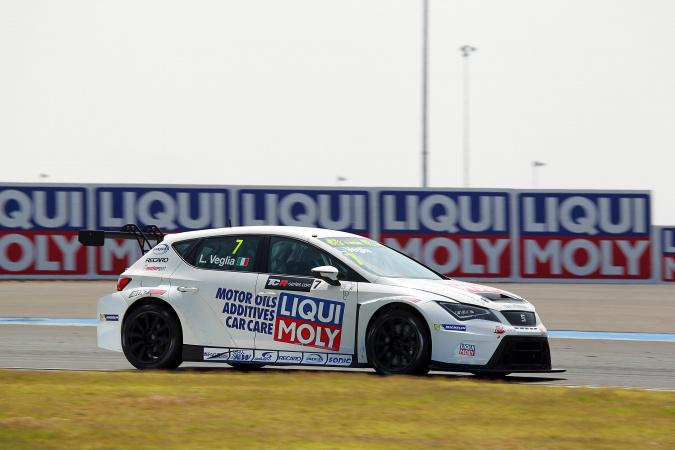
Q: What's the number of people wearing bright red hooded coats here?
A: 0